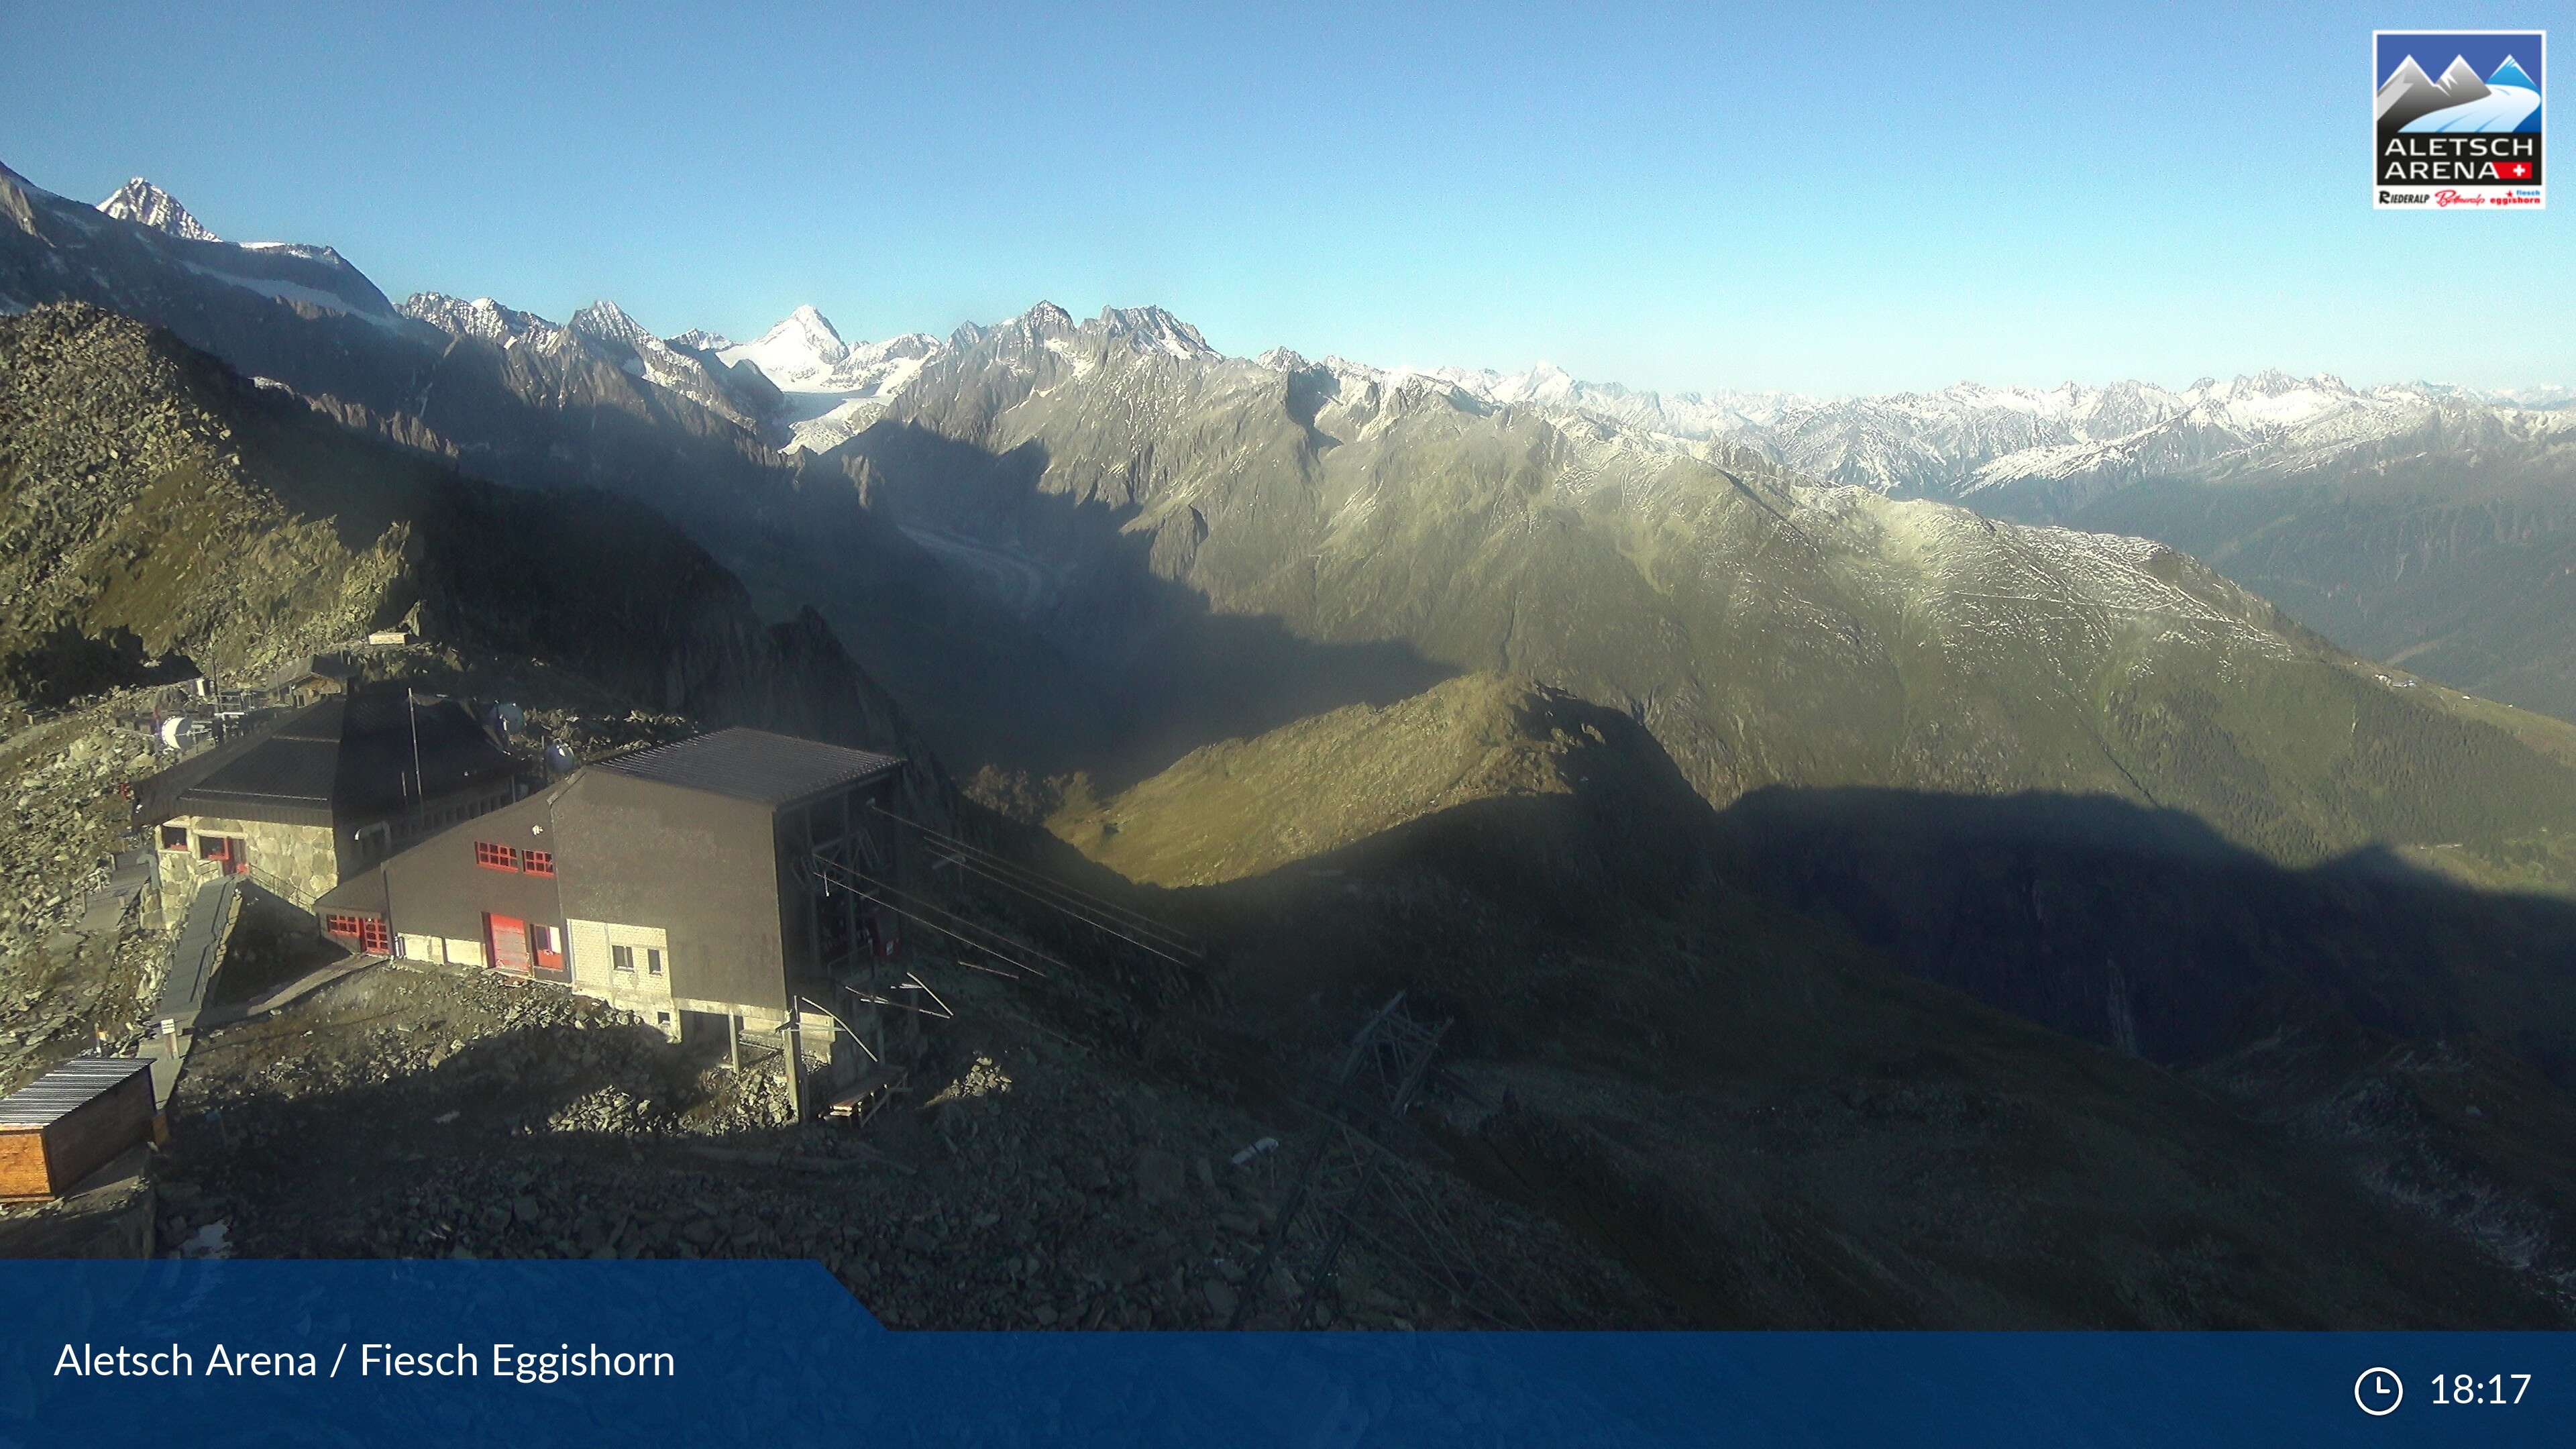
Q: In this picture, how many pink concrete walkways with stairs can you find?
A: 0